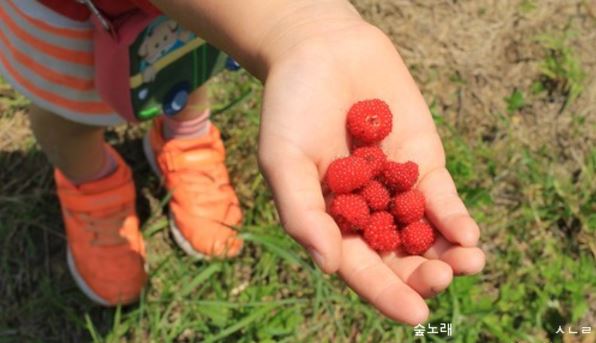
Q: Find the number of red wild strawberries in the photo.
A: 9